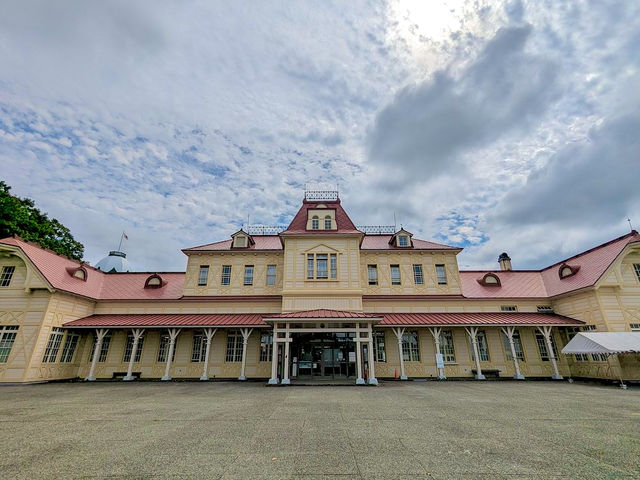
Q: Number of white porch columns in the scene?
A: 14